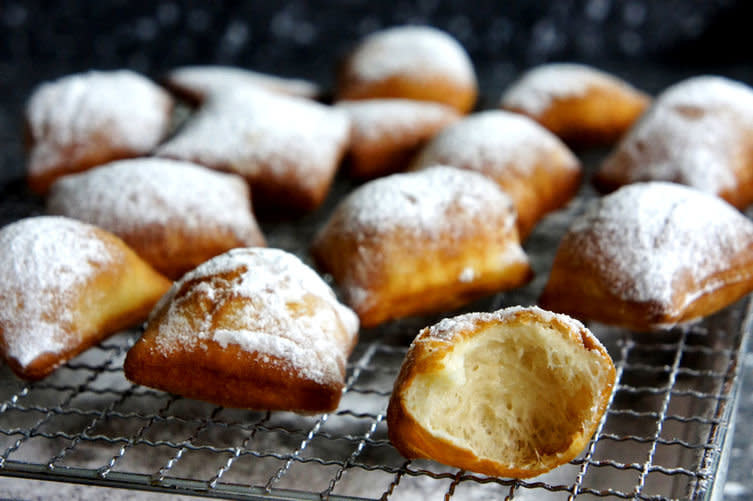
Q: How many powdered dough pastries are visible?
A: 14